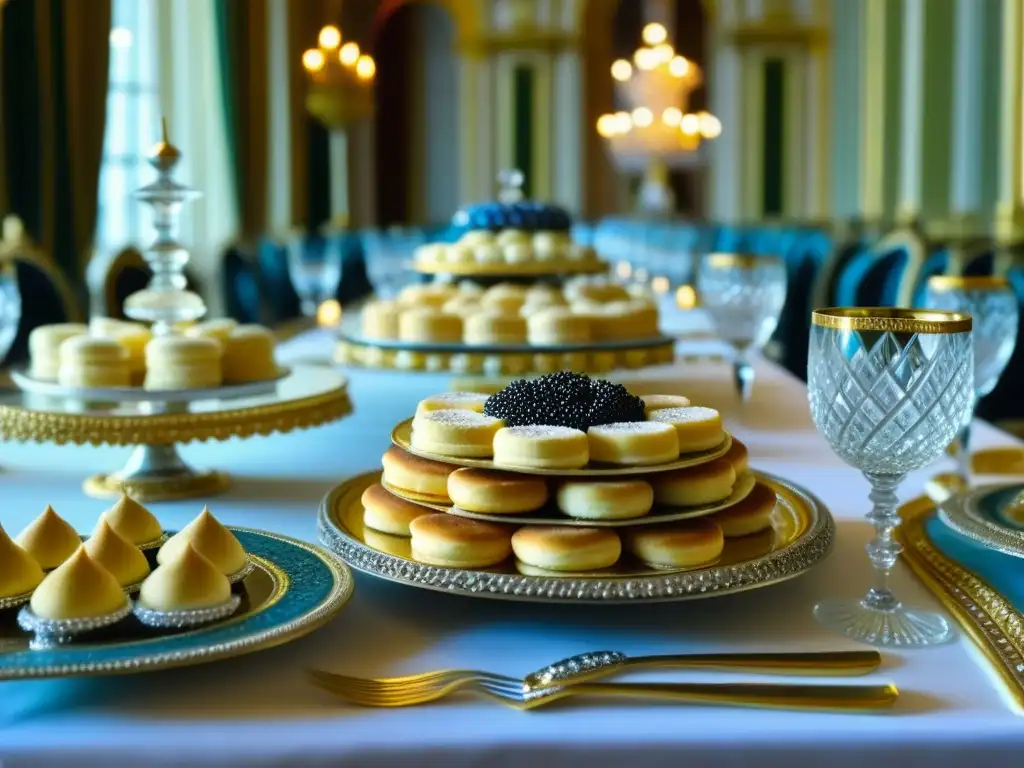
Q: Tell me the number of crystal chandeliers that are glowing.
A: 2